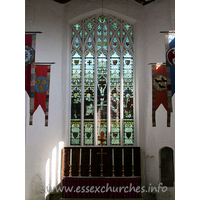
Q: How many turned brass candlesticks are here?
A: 6